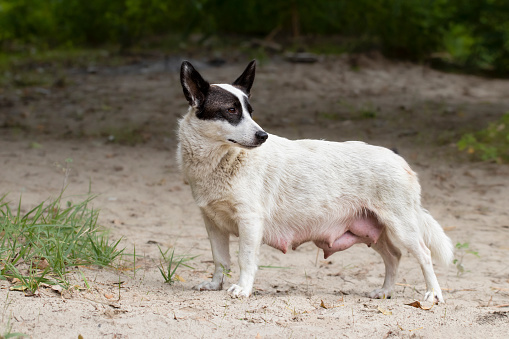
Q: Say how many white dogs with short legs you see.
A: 1